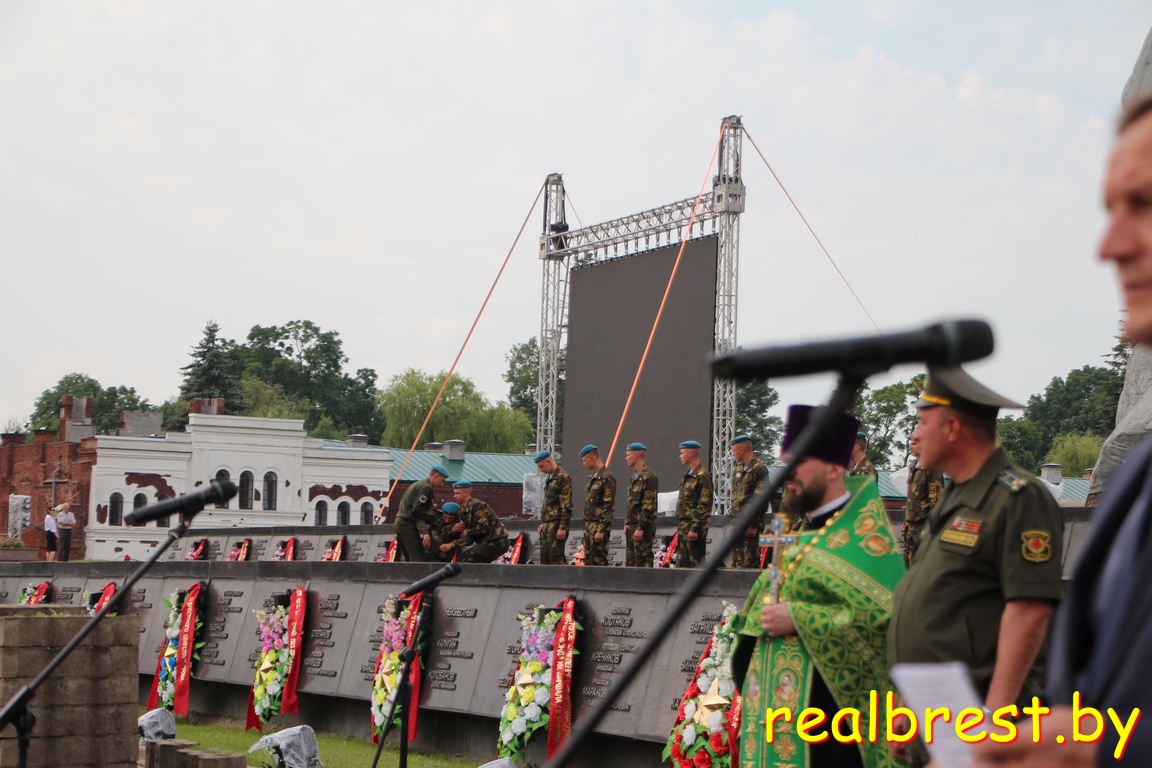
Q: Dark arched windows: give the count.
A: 9